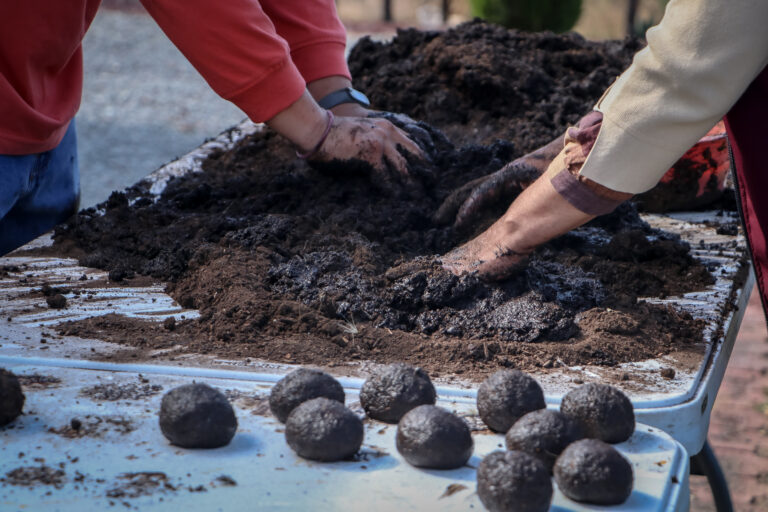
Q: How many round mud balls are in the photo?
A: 11